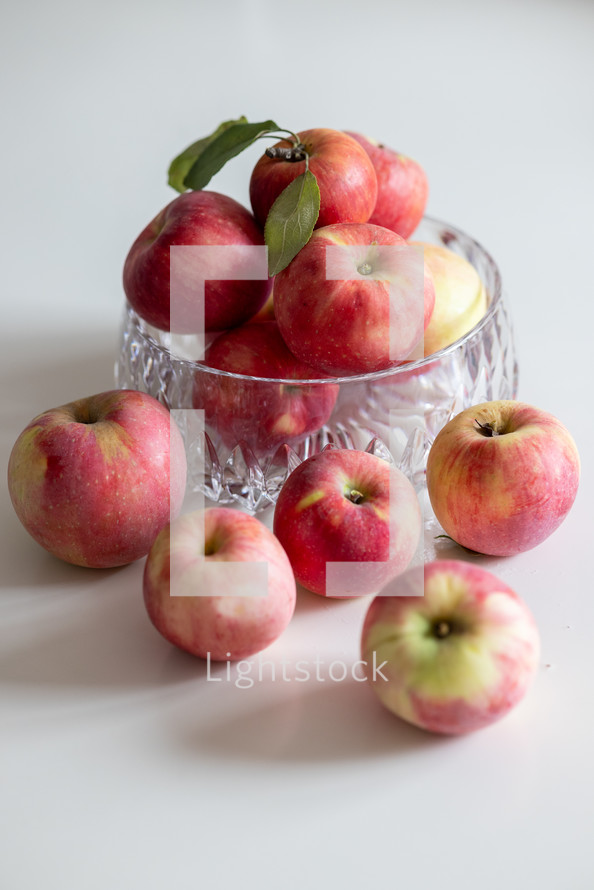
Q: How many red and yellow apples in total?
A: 11